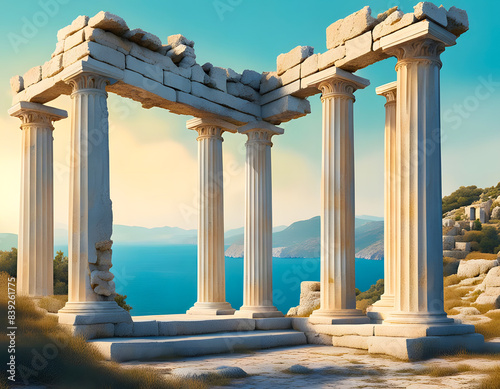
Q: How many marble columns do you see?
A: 7